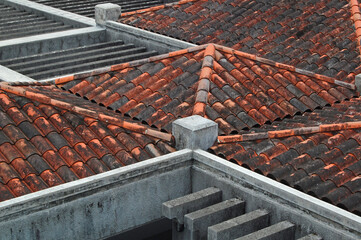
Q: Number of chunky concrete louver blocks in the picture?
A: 5